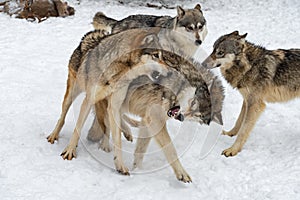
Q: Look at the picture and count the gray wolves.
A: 4